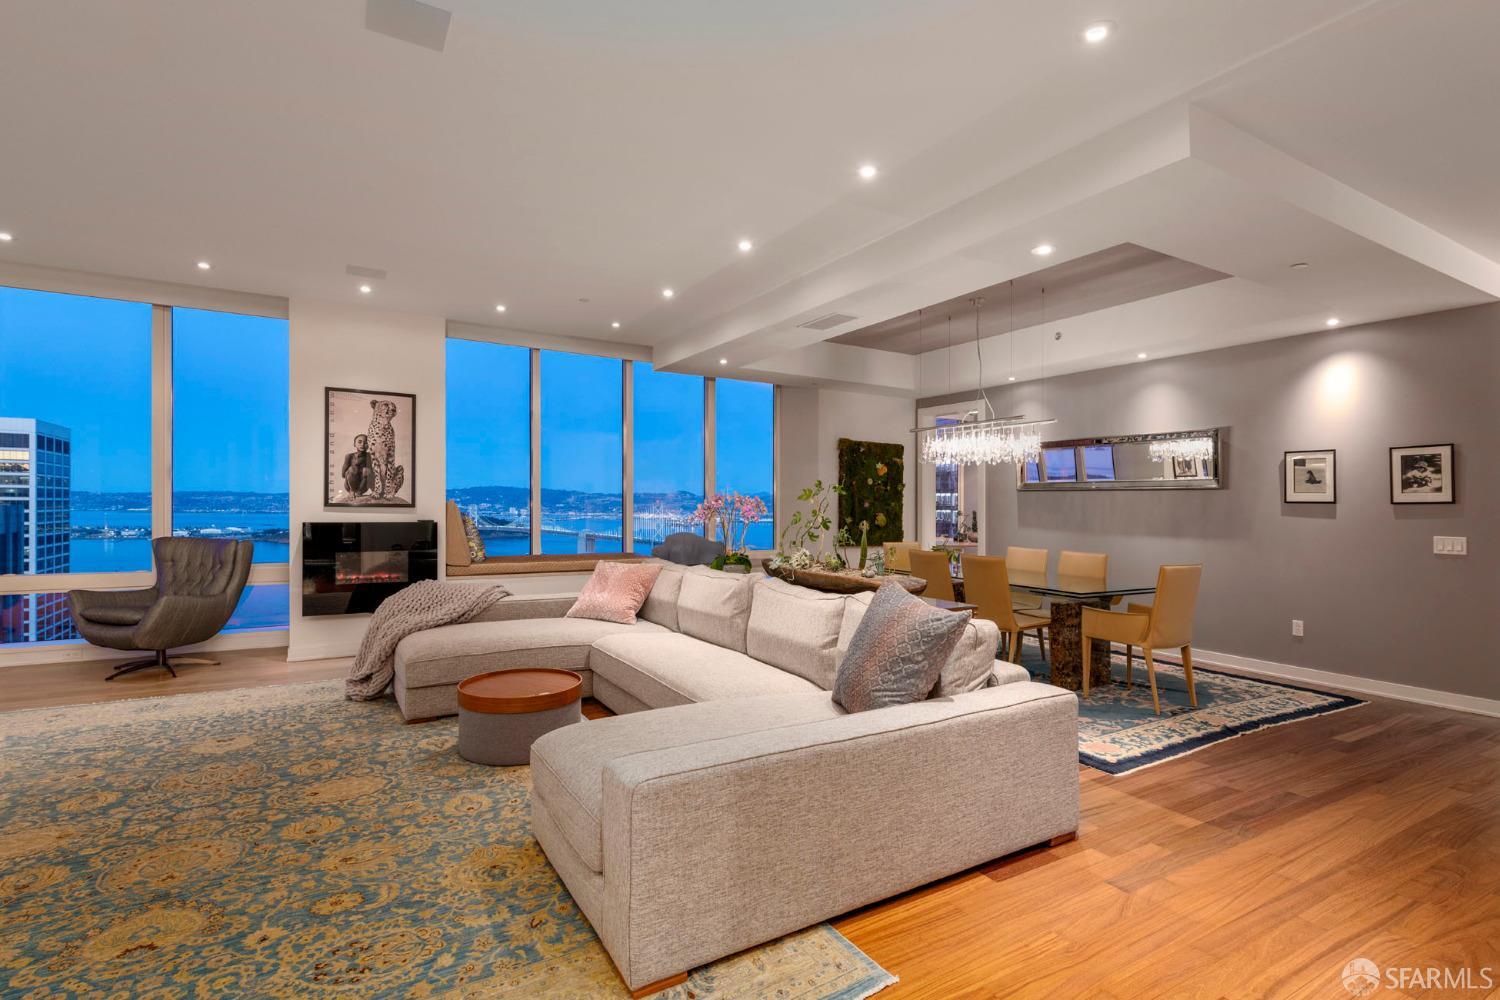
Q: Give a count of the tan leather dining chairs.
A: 6